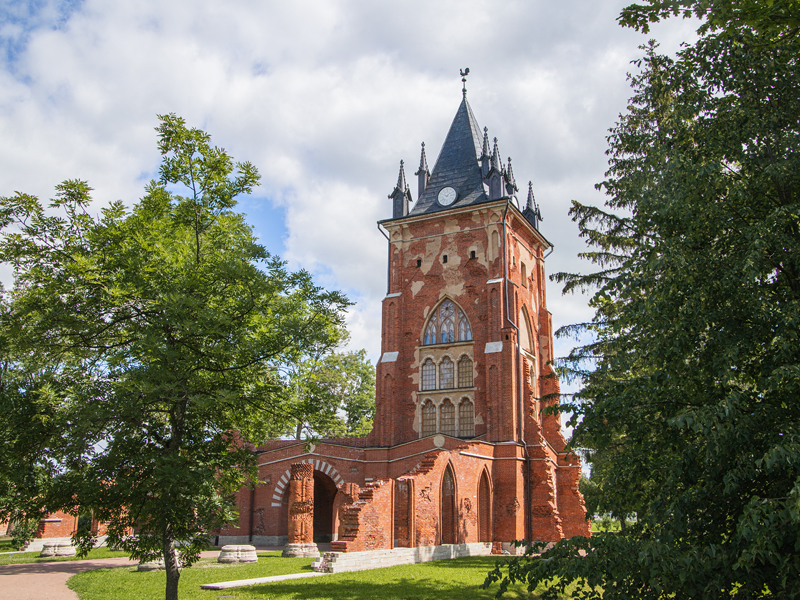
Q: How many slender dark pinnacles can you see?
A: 6